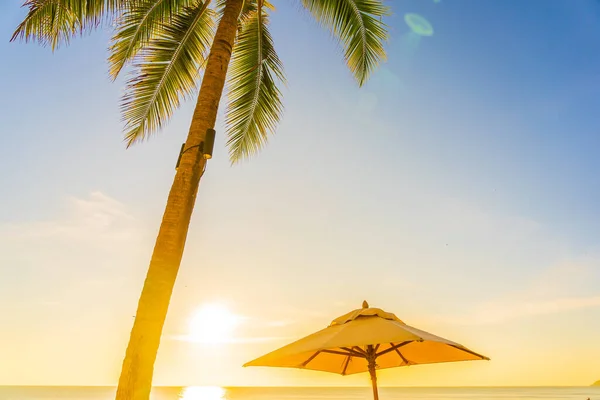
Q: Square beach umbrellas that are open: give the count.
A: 1